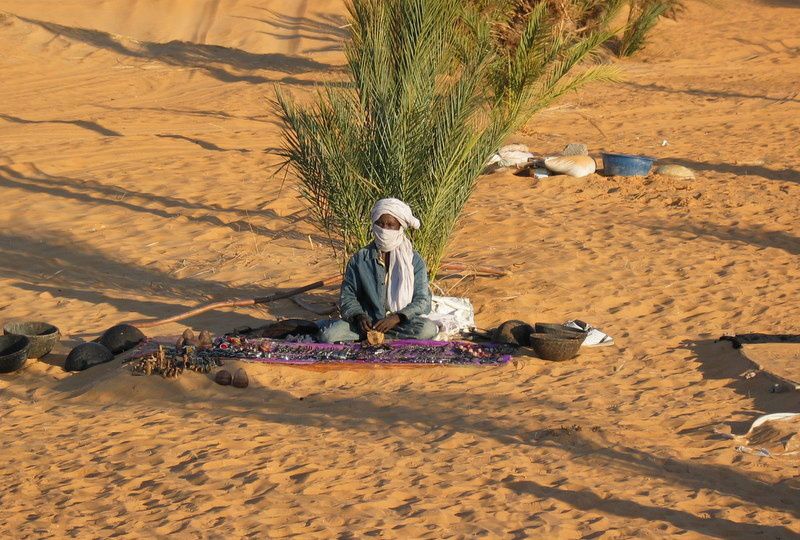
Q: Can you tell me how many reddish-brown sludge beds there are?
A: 0